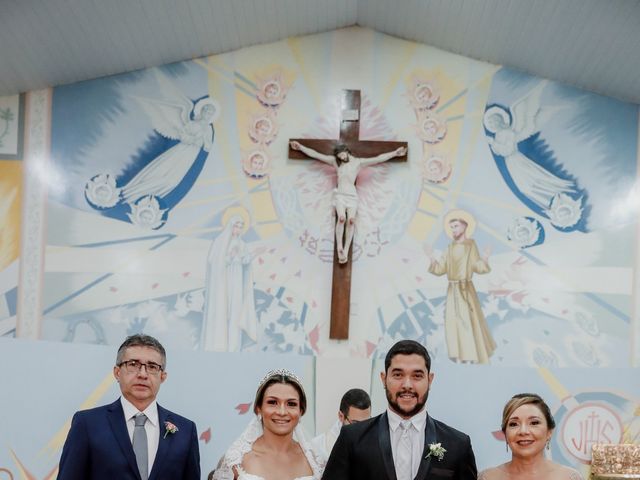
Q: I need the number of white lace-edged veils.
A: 1